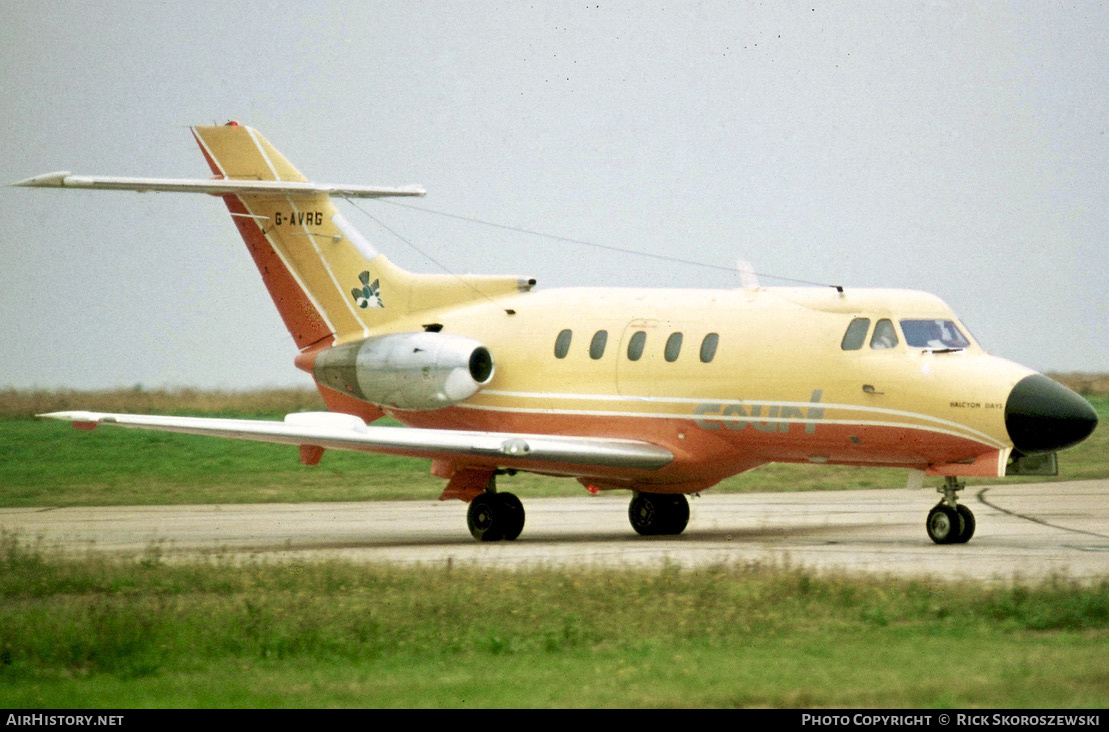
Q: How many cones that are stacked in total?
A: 0